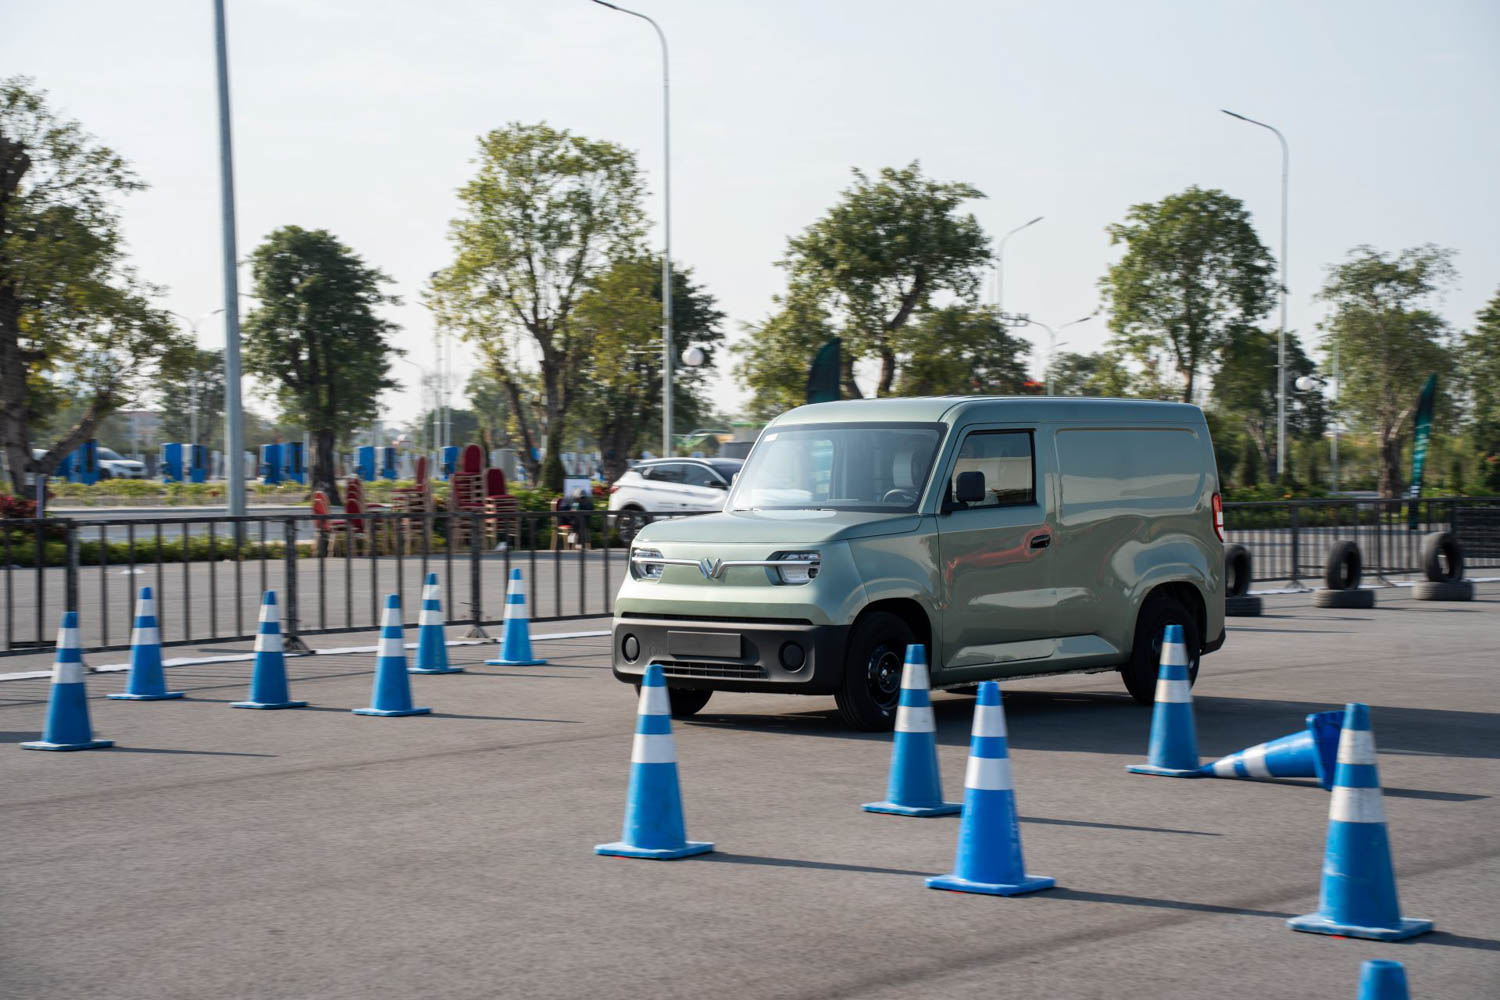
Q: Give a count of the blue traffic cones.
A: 13